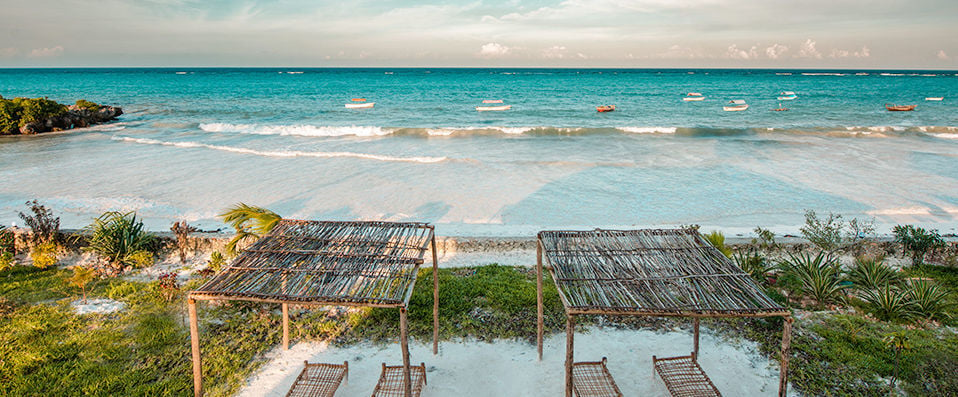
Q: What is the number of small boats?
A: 9